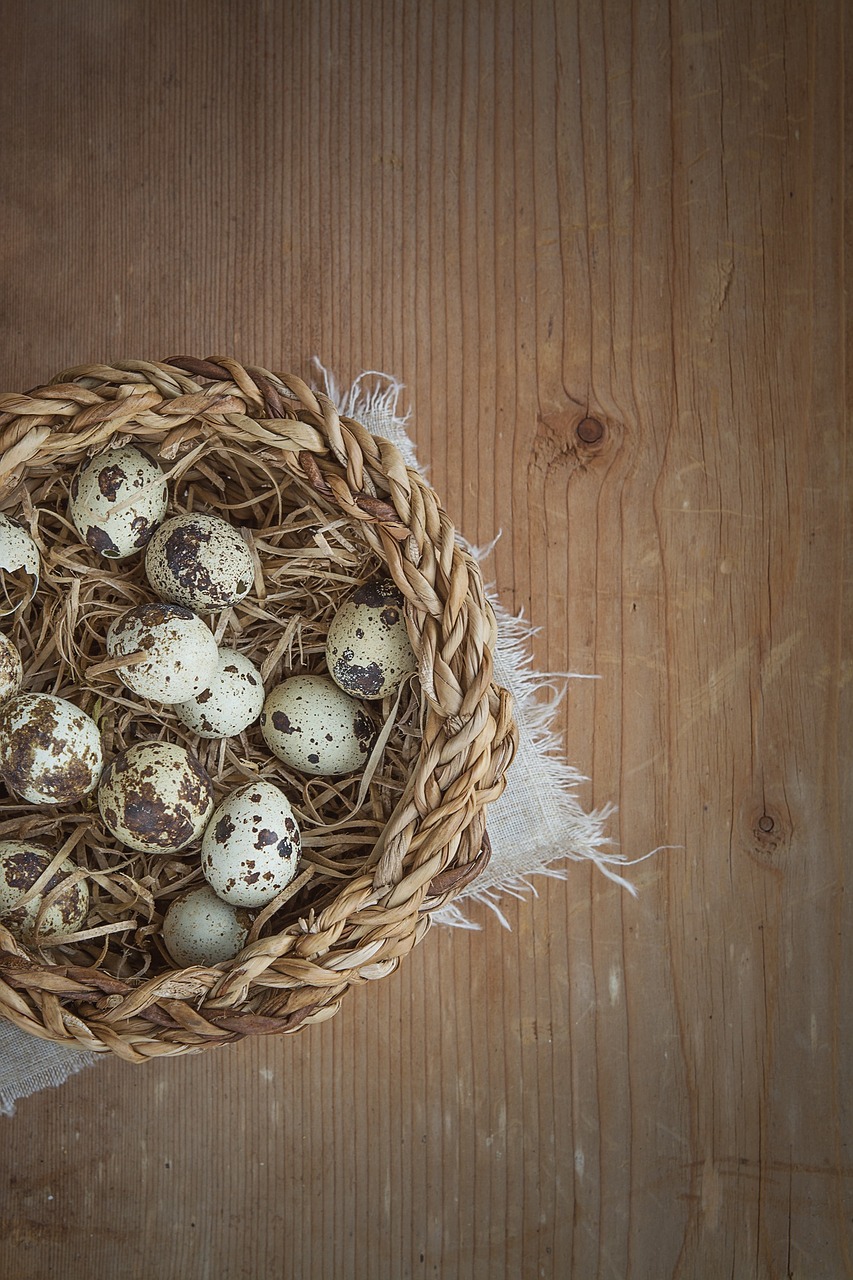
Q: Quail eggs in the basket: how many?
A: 13